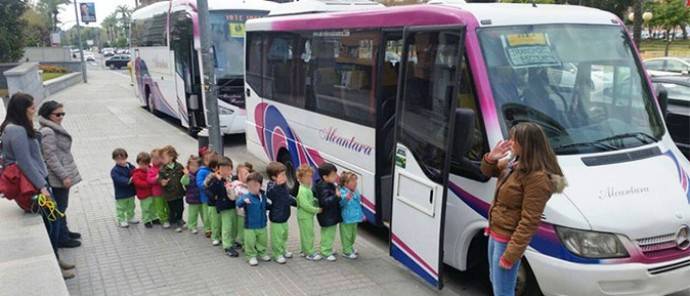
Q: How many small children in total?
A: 14